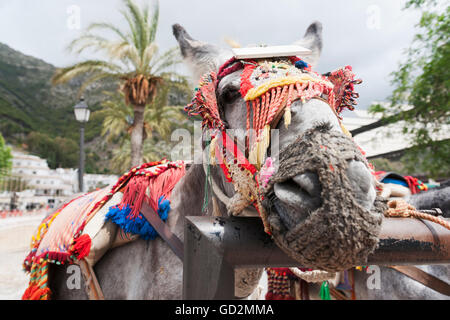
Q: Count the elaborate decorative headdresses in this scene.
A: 1